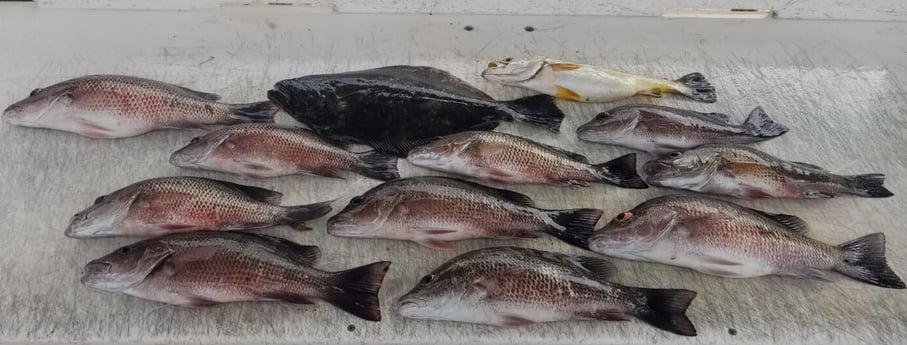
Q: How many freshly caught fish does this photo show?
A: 12